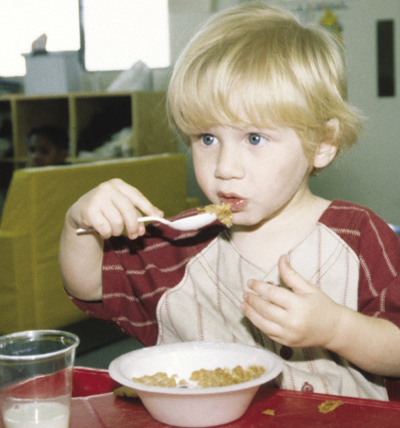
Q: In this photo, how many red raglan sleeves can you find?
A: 2